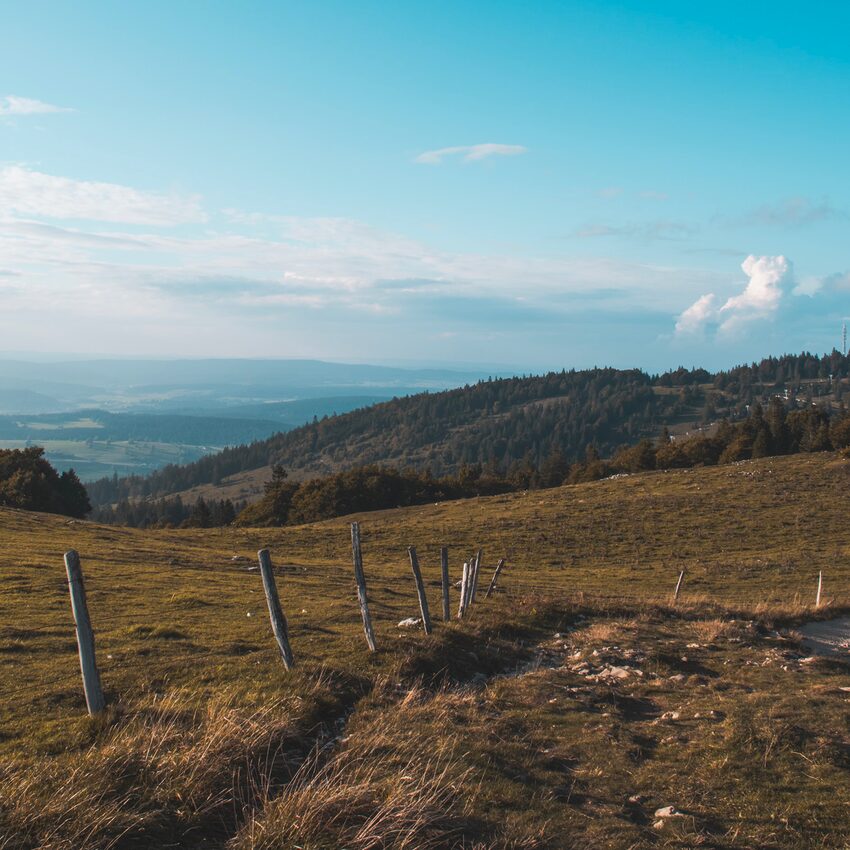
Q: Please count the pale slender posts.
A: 11